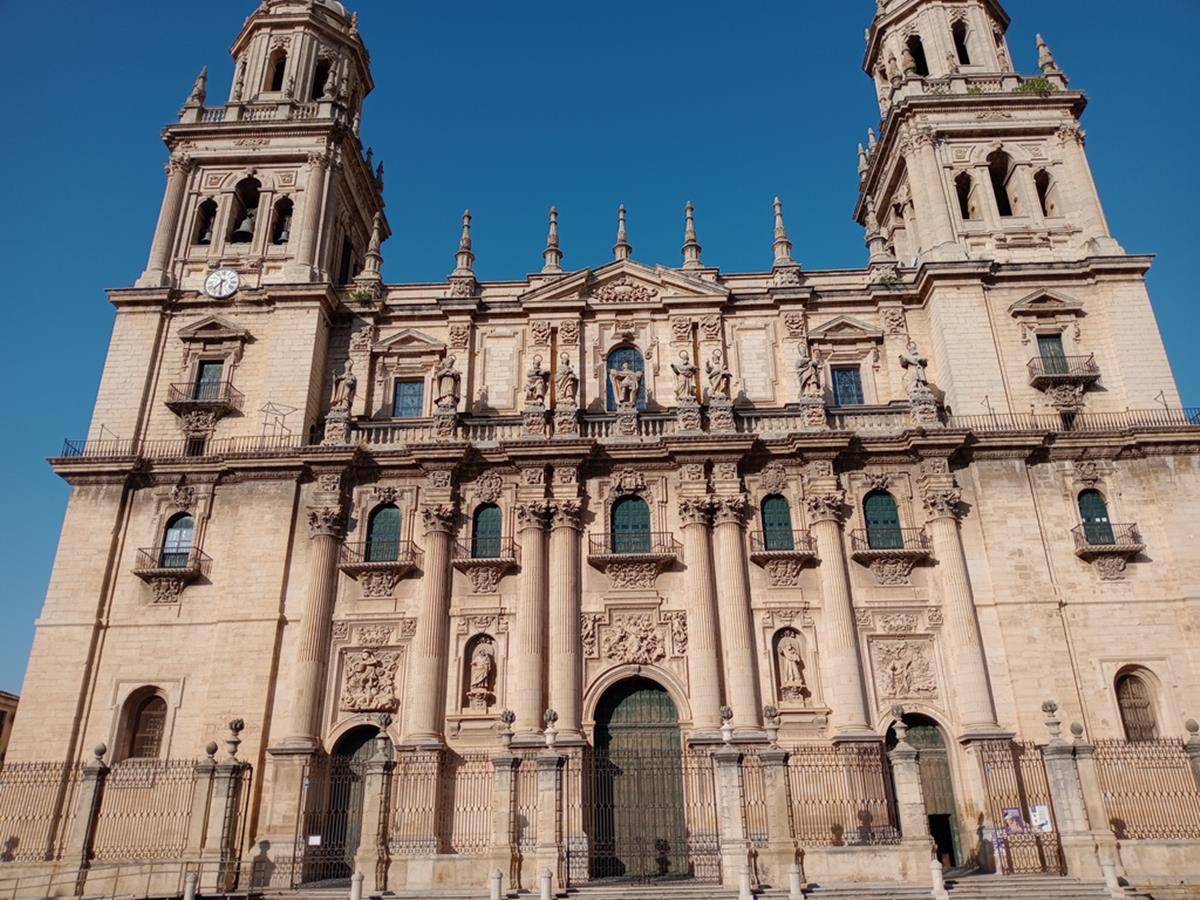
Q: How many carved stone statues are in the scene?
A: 11